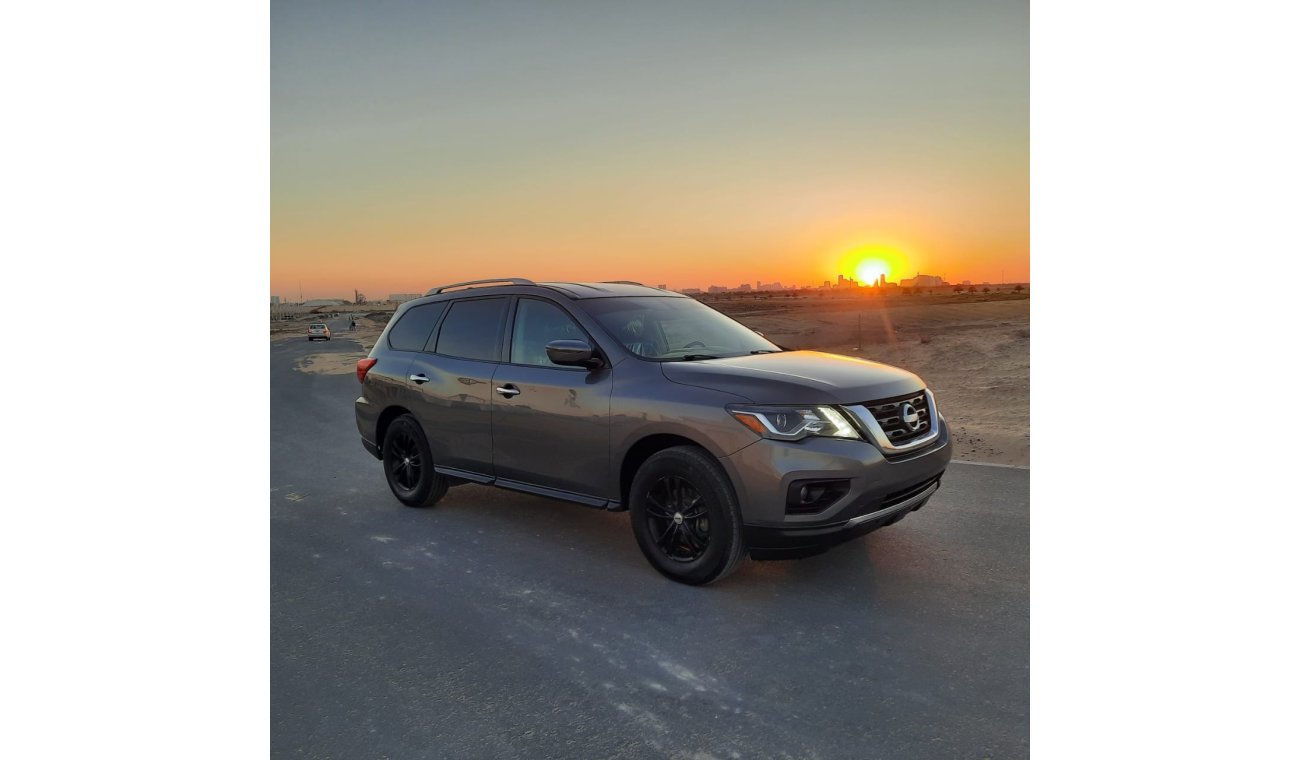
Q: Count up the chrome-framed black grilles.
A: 1